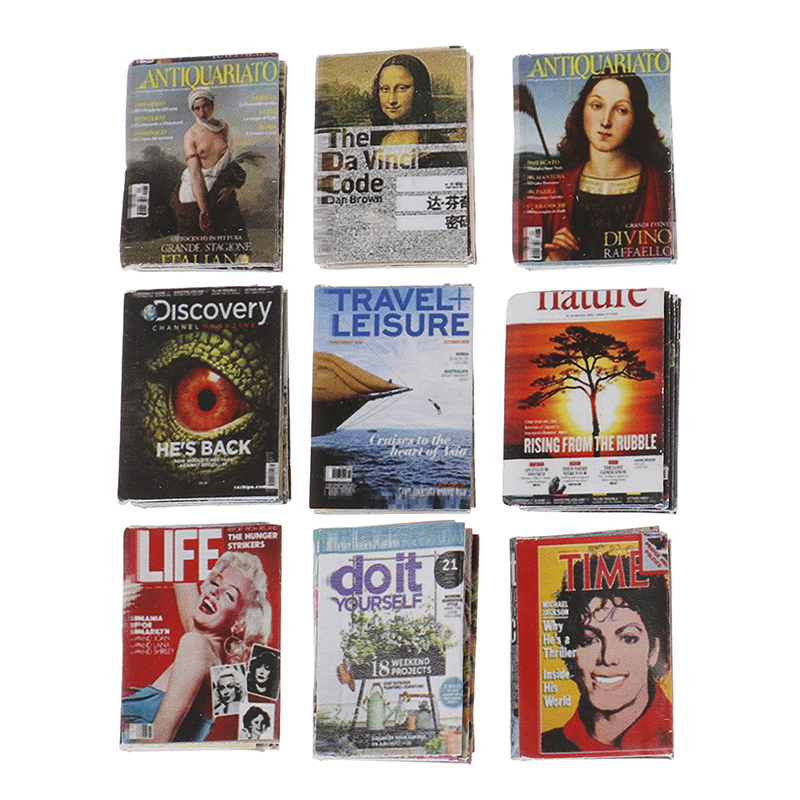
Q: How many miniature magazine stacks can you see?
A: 9